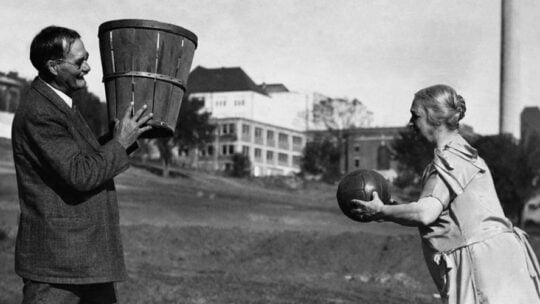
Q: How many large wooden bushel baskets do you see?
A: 1